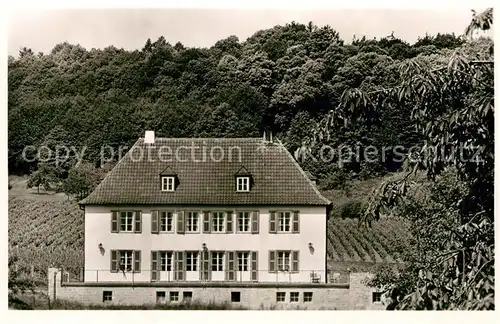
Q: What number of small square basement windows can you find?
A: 9